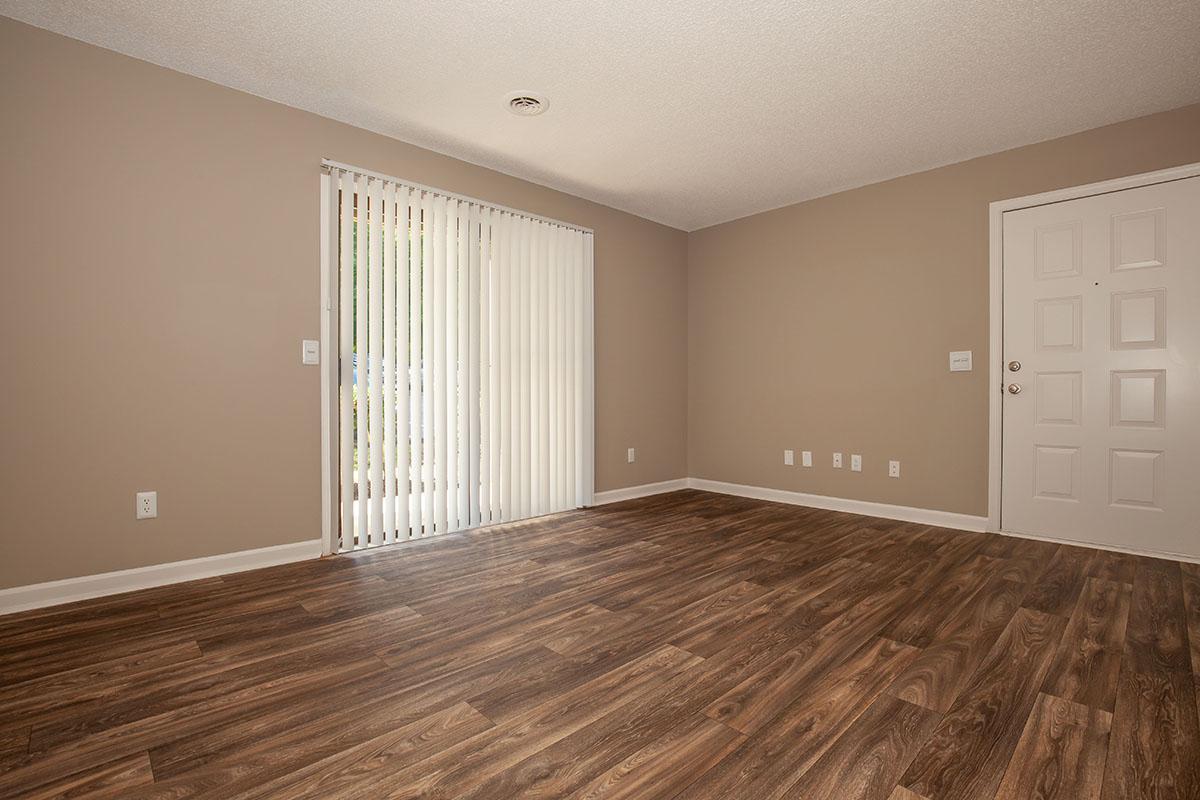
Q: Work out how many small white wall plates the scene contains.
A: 9